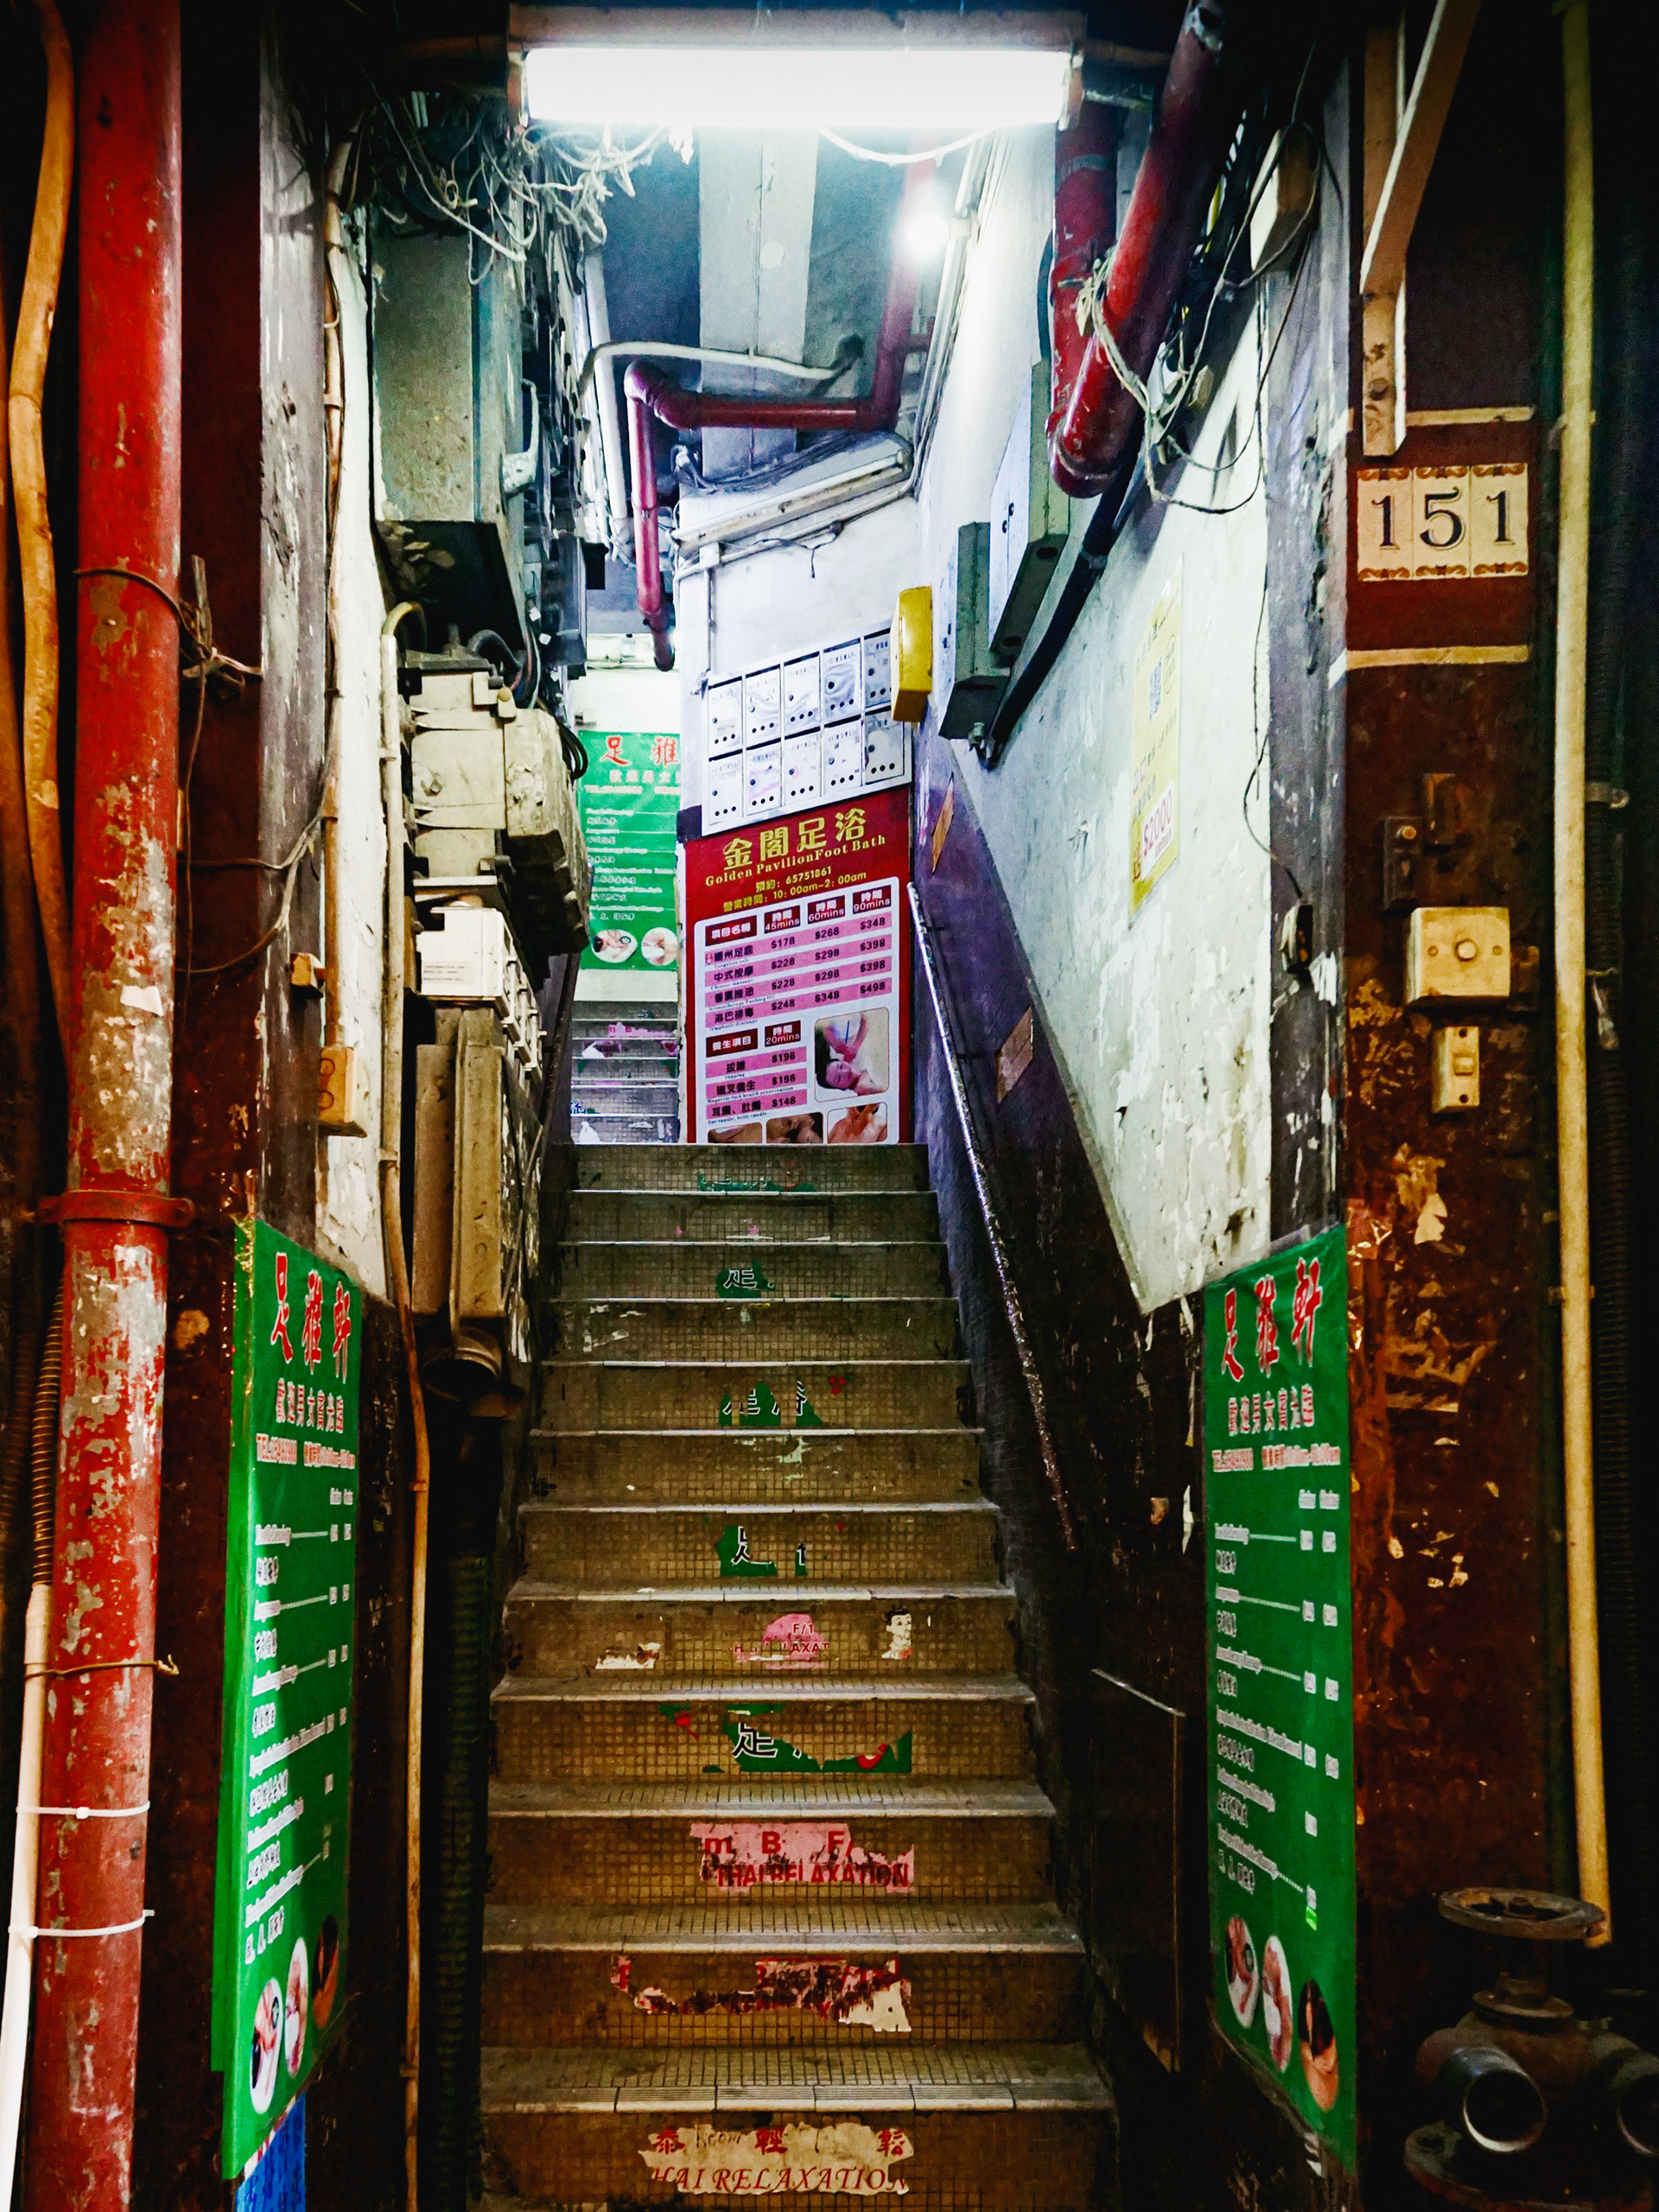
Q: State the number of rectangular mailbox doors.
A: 10